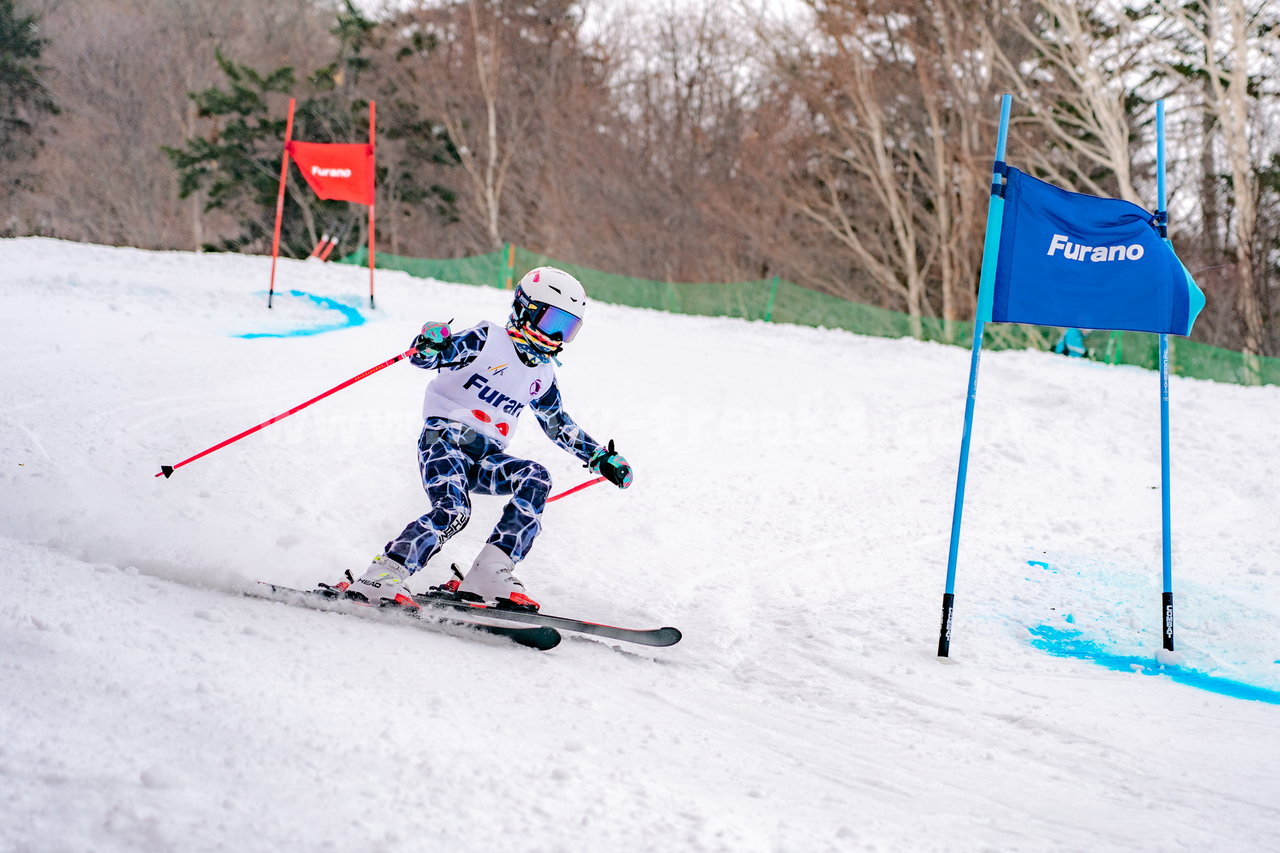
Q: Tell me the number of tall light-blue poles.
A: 2